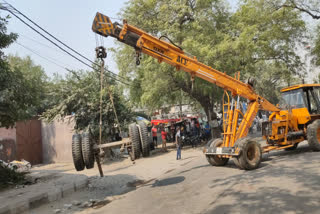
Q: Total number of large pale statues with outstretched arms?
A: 0